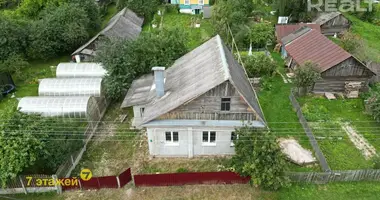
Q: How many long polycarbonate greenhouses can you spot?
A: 3